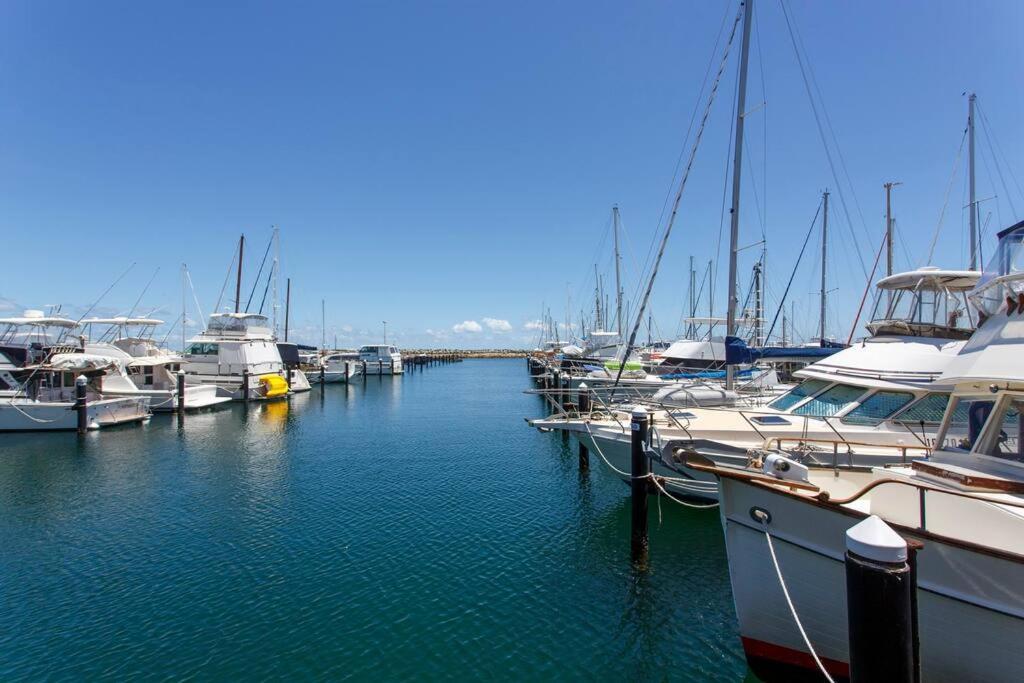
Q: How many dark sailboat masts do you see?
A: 2